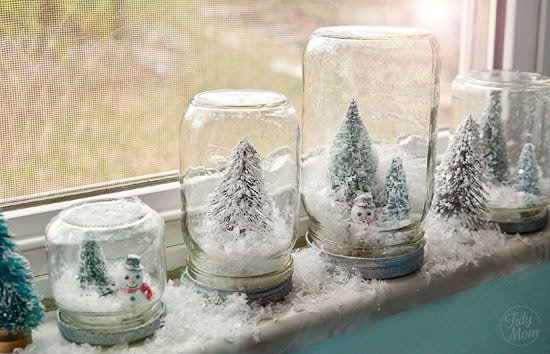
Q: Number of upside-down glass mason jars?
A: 4